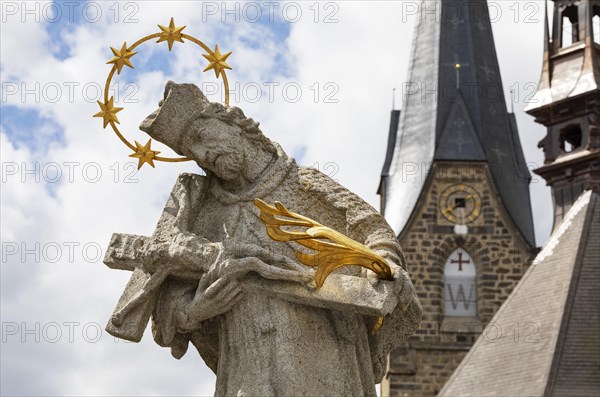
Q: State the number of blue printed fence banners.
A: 0